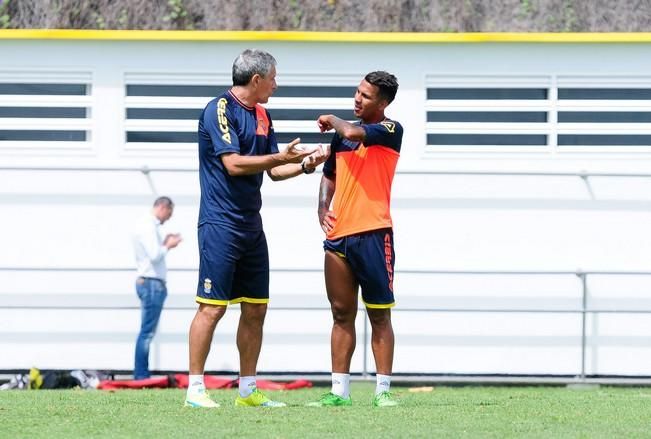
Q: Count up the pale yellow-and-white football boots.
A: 2